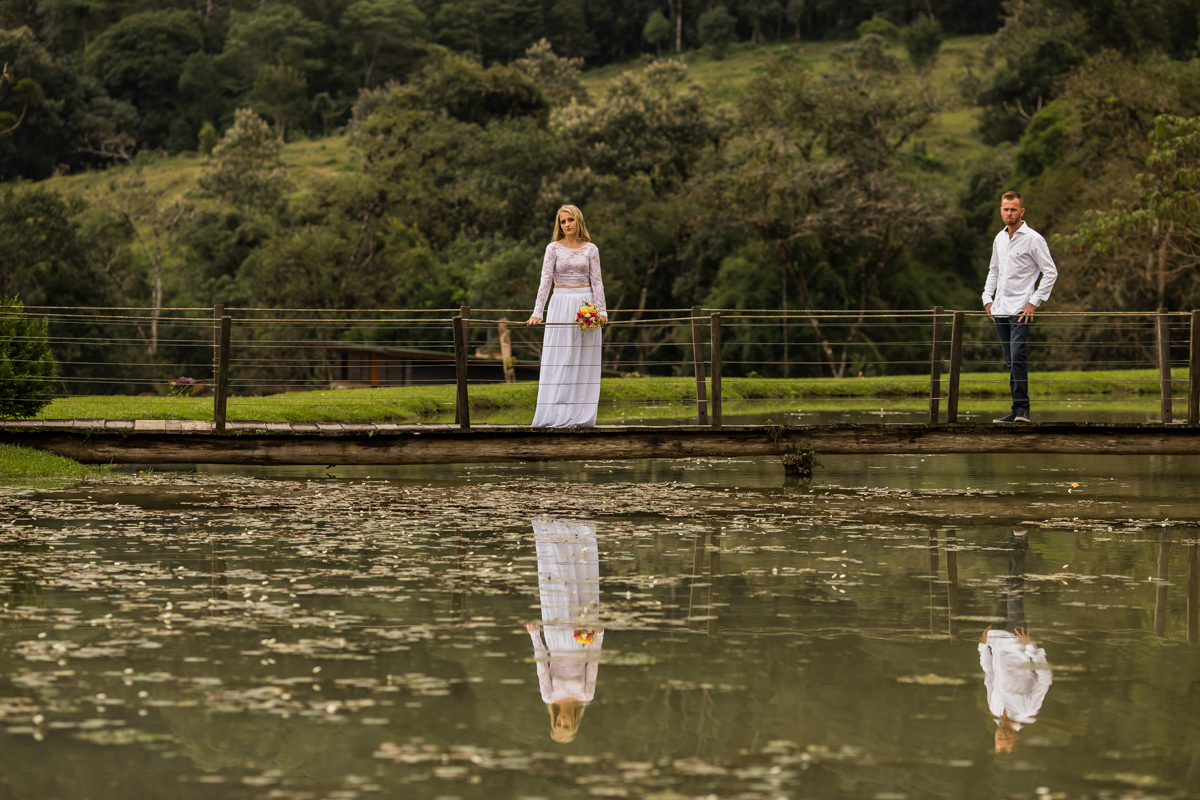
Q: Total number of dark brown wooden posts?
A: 10